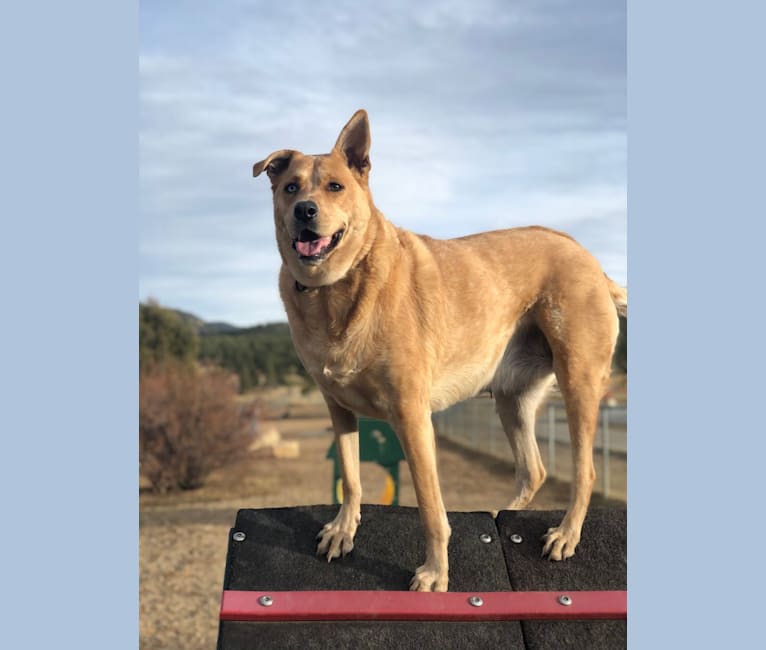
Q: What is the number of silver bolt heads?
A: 6